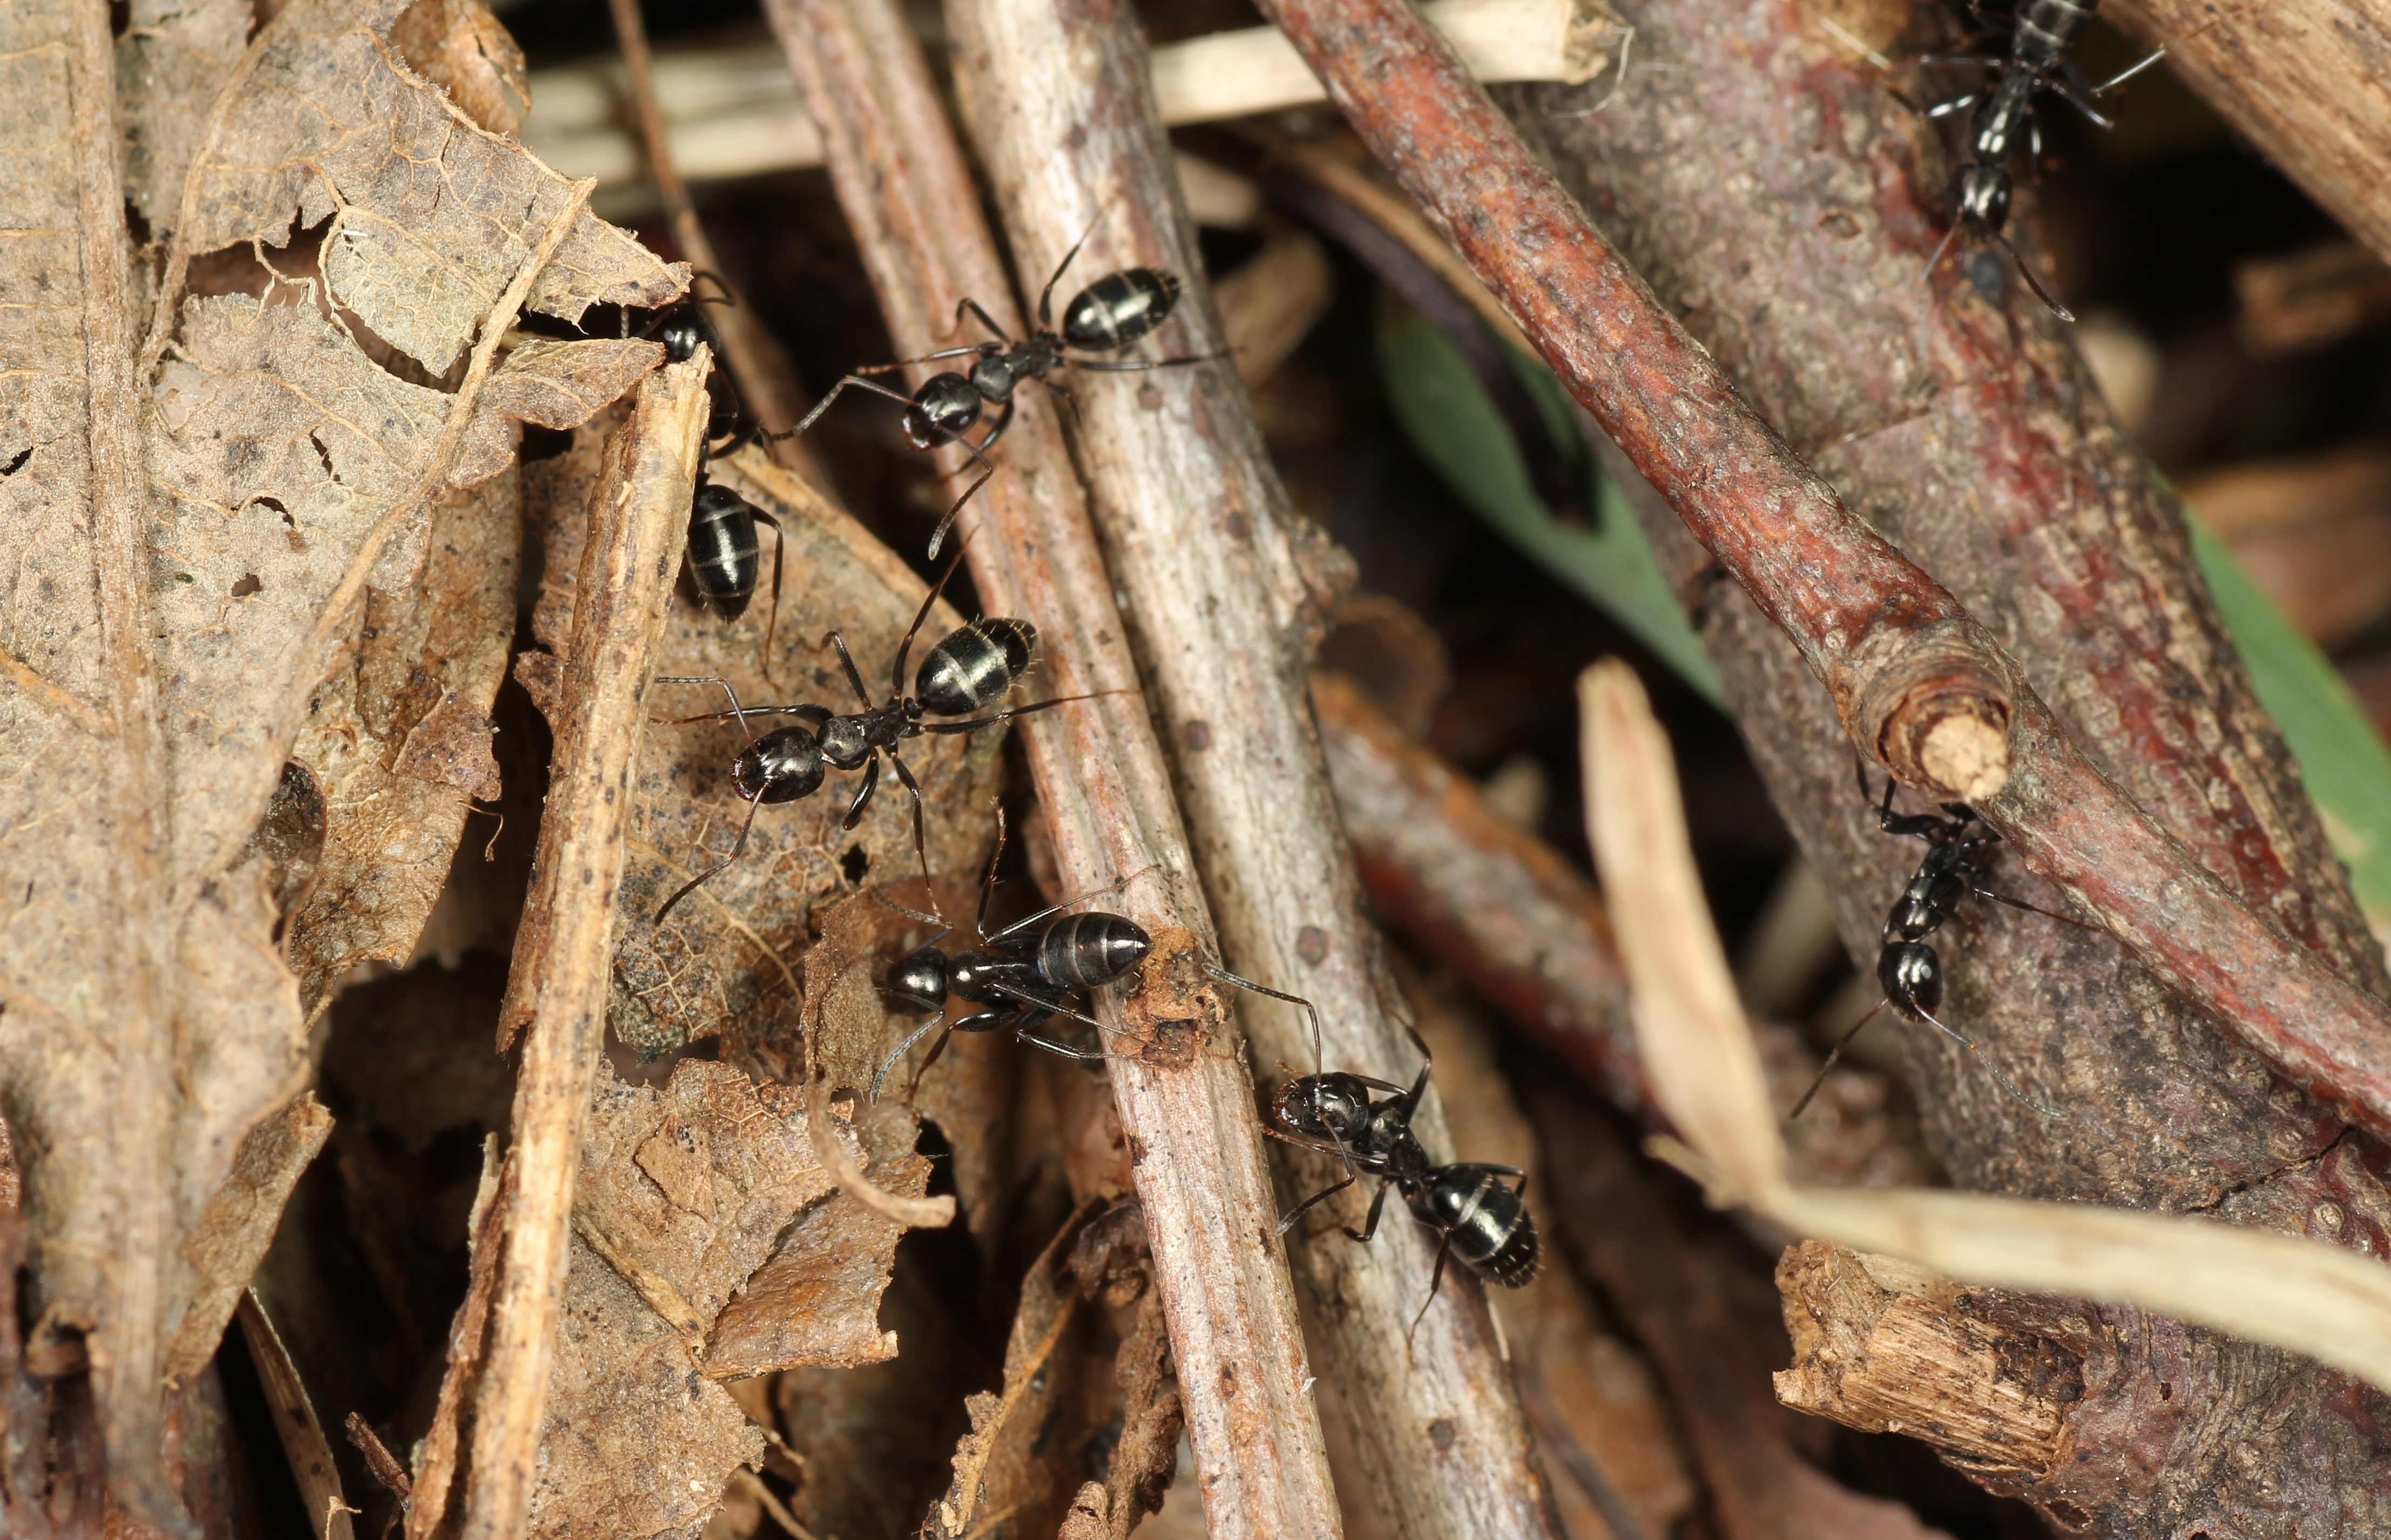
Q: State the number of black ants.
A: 7